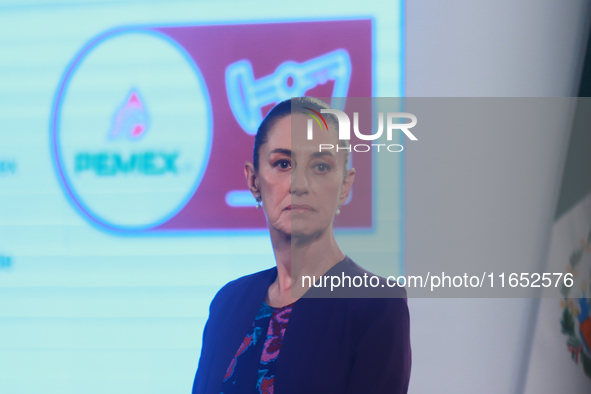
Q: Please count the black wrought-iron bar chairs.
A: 0